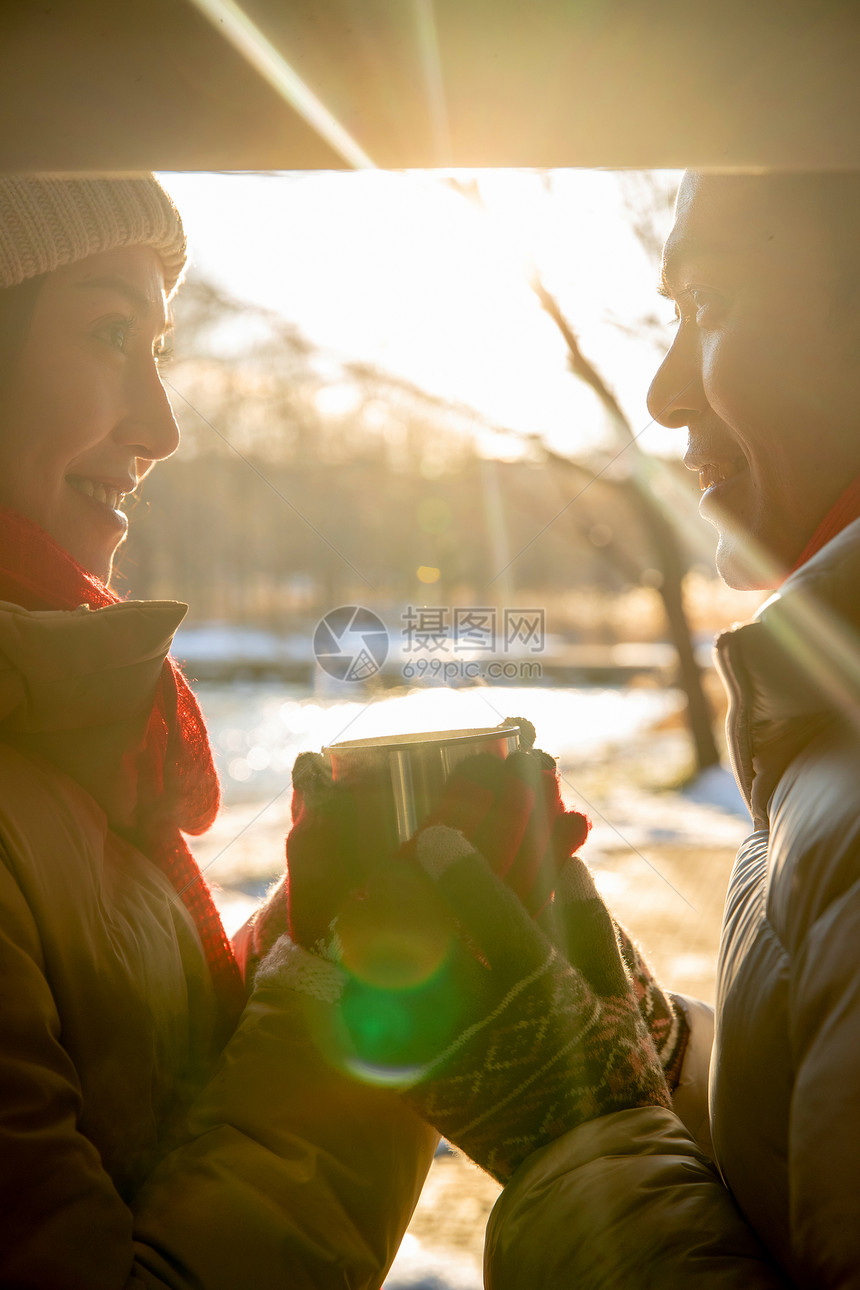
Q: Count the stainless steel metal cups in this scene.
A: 1